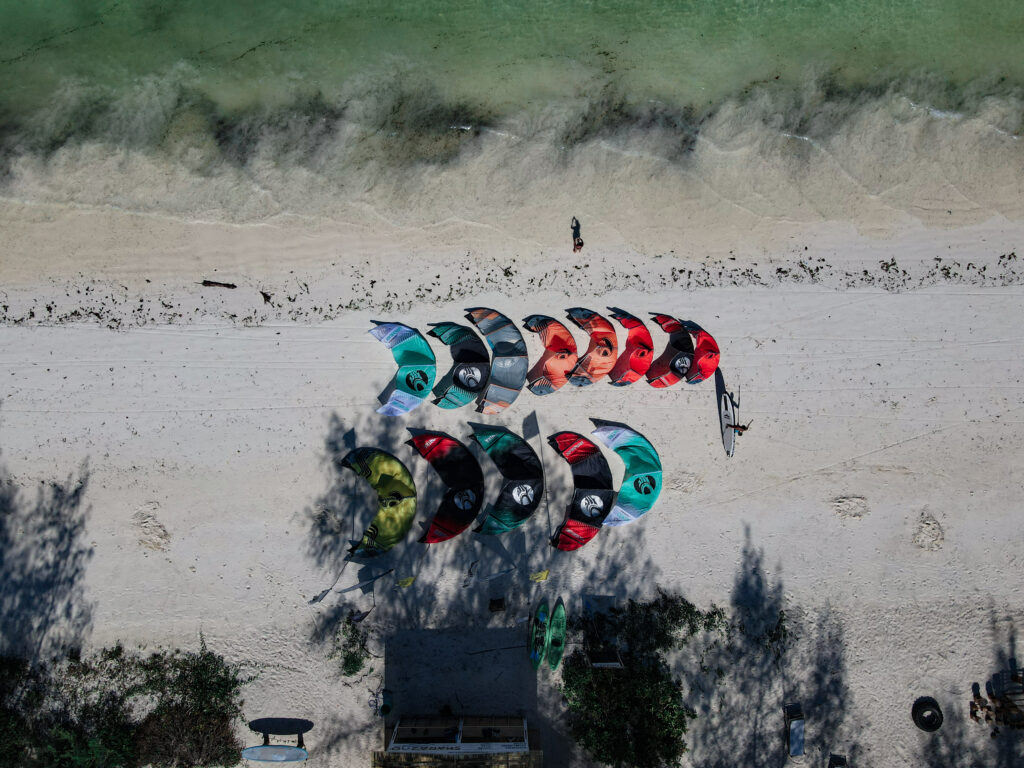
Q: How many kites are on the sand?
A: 13